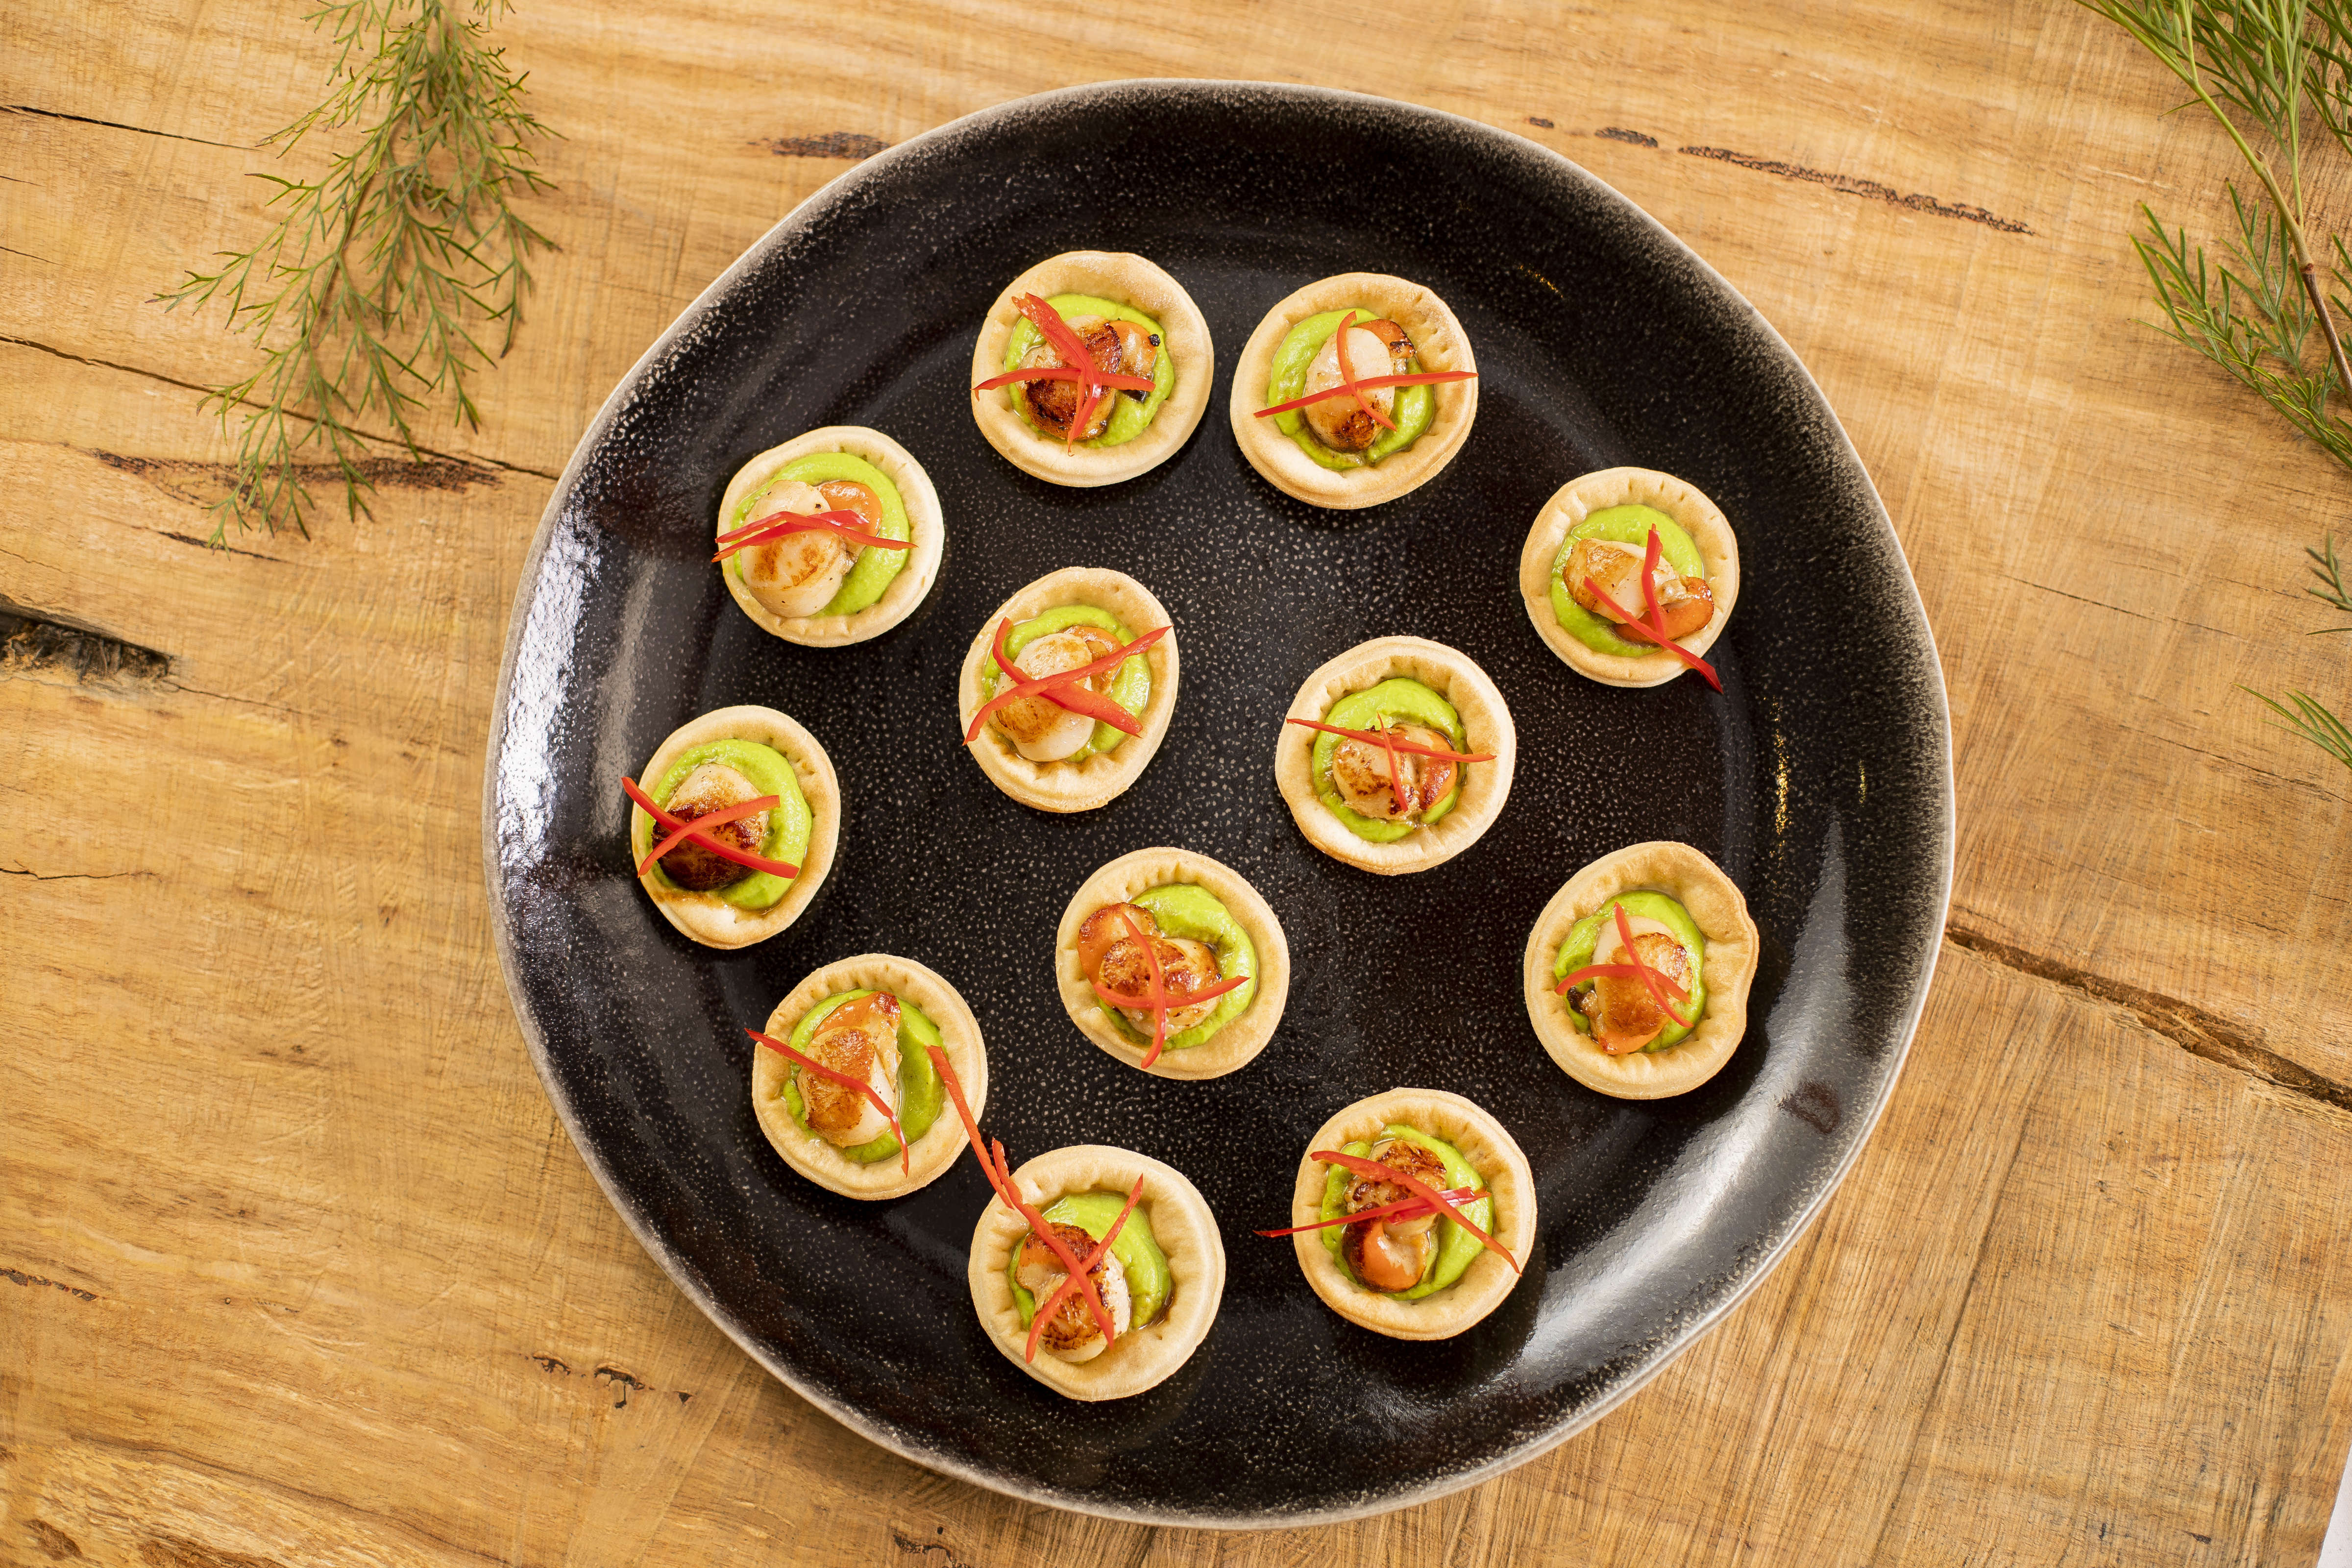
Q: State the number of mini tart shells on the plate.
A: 12